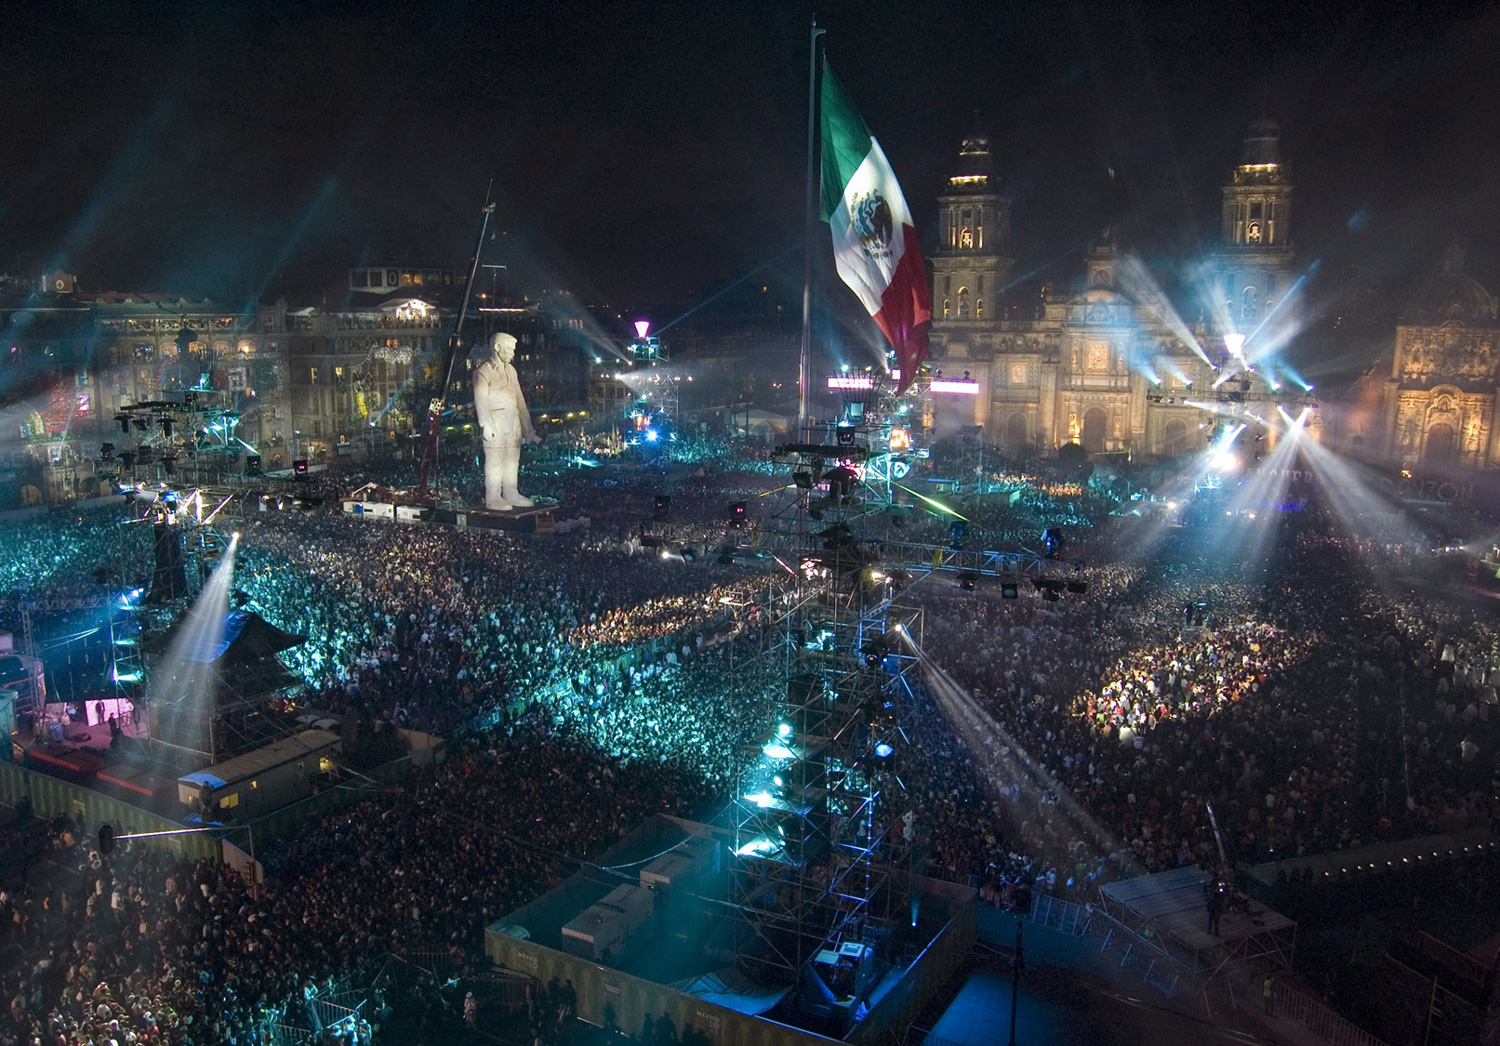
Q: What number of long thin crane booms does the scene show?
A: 1